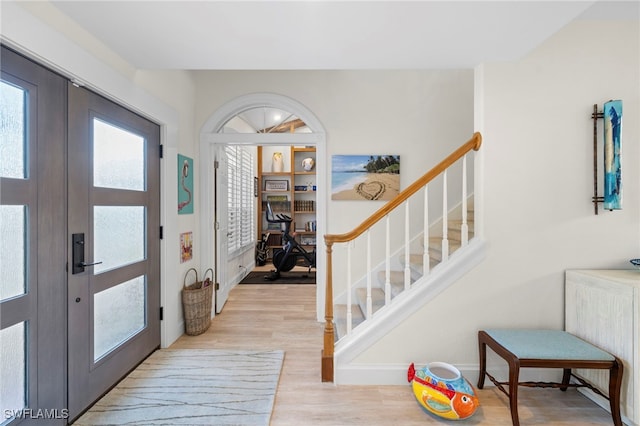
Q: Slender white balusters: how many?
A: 7